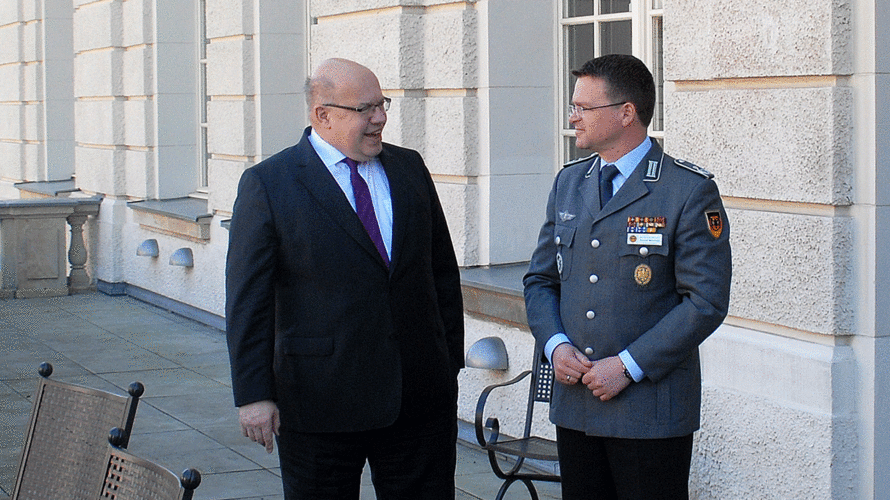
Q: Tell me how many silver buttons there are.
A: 6